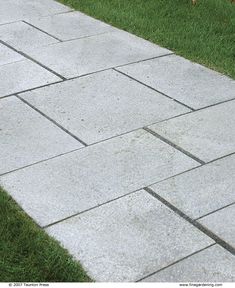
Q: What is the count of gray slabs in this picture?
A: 15